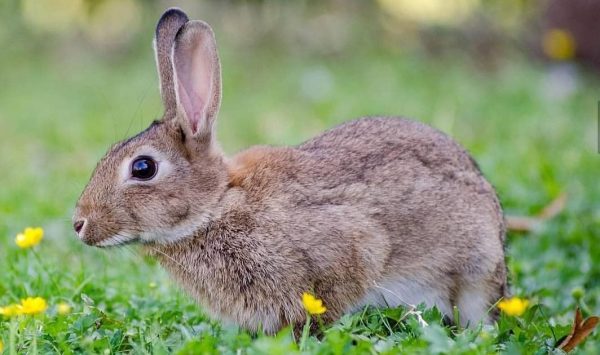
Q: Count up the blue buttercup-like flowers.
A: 0